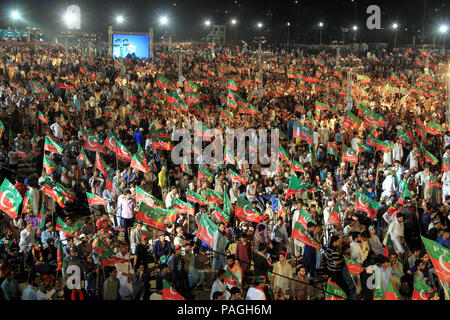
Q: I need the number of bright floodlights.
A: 12